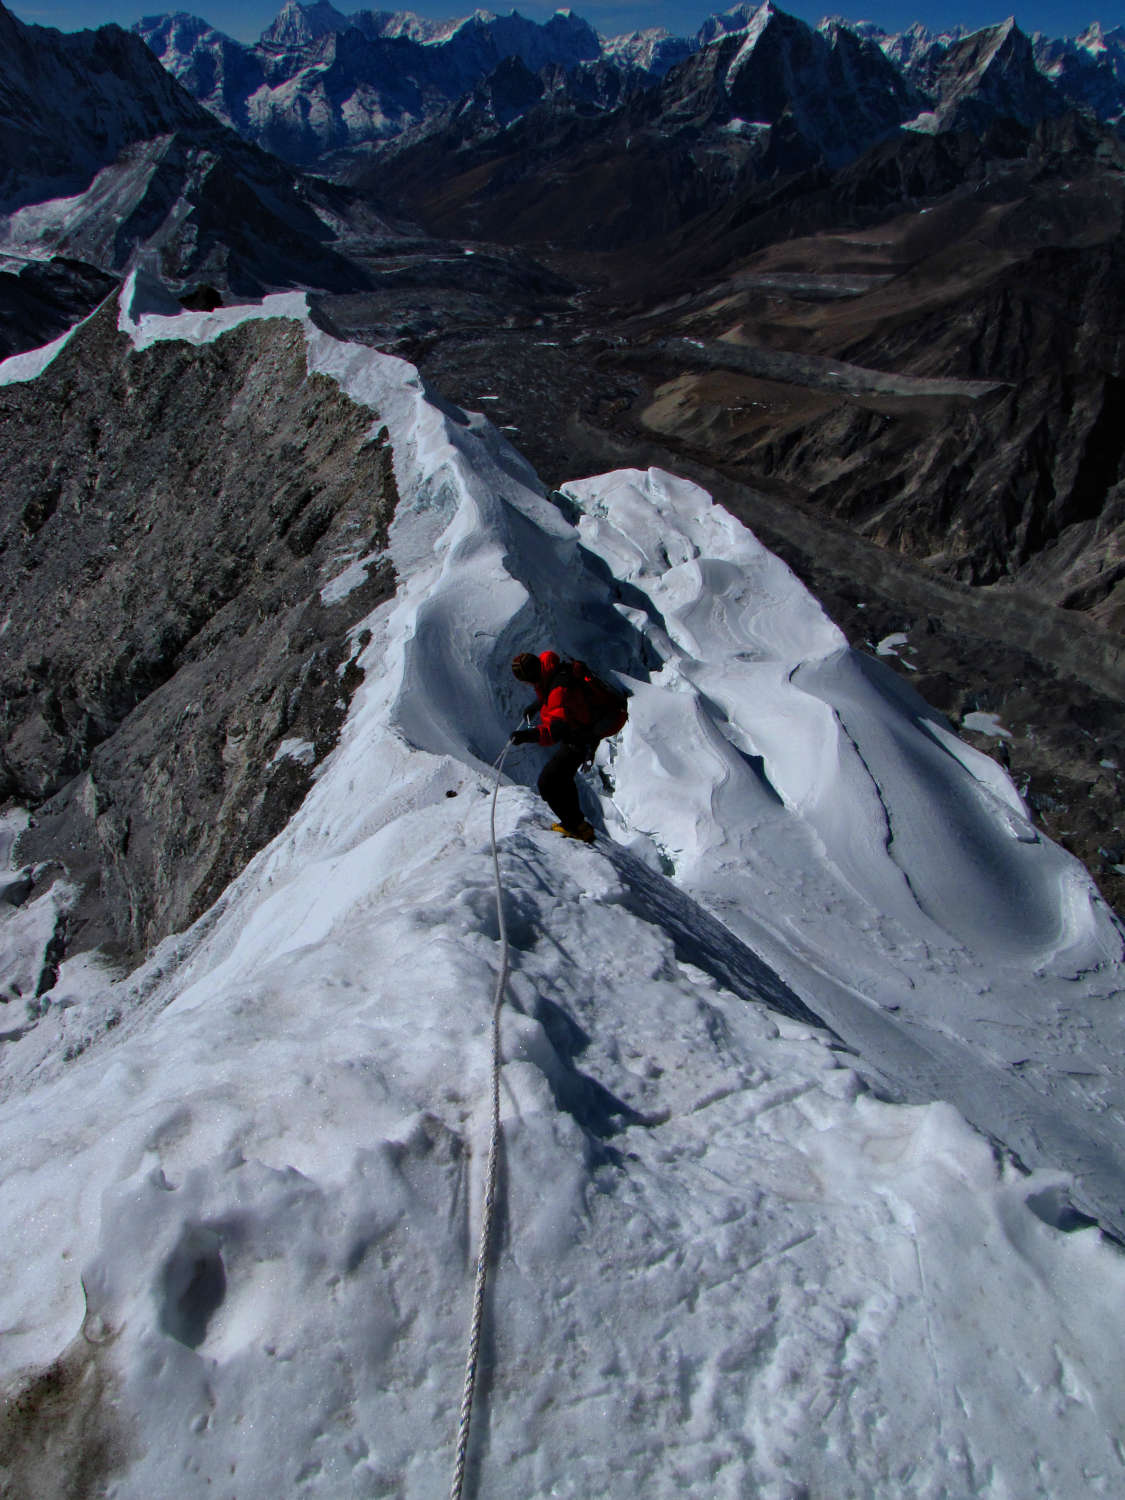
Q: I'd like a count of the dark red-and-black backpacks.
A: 1